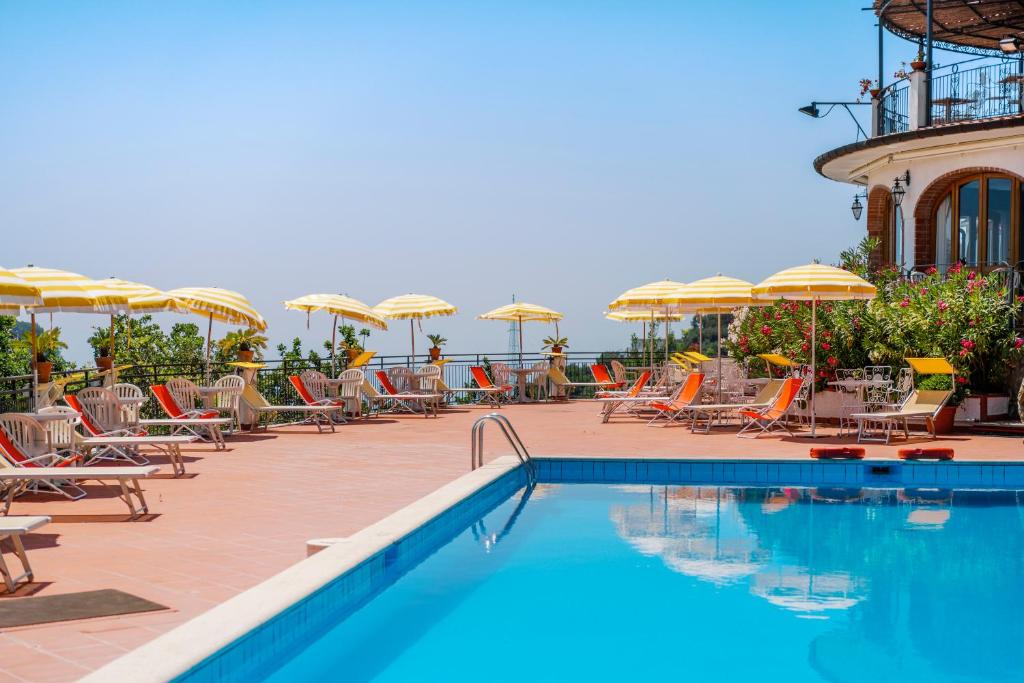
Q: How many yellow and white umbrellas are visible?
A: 11